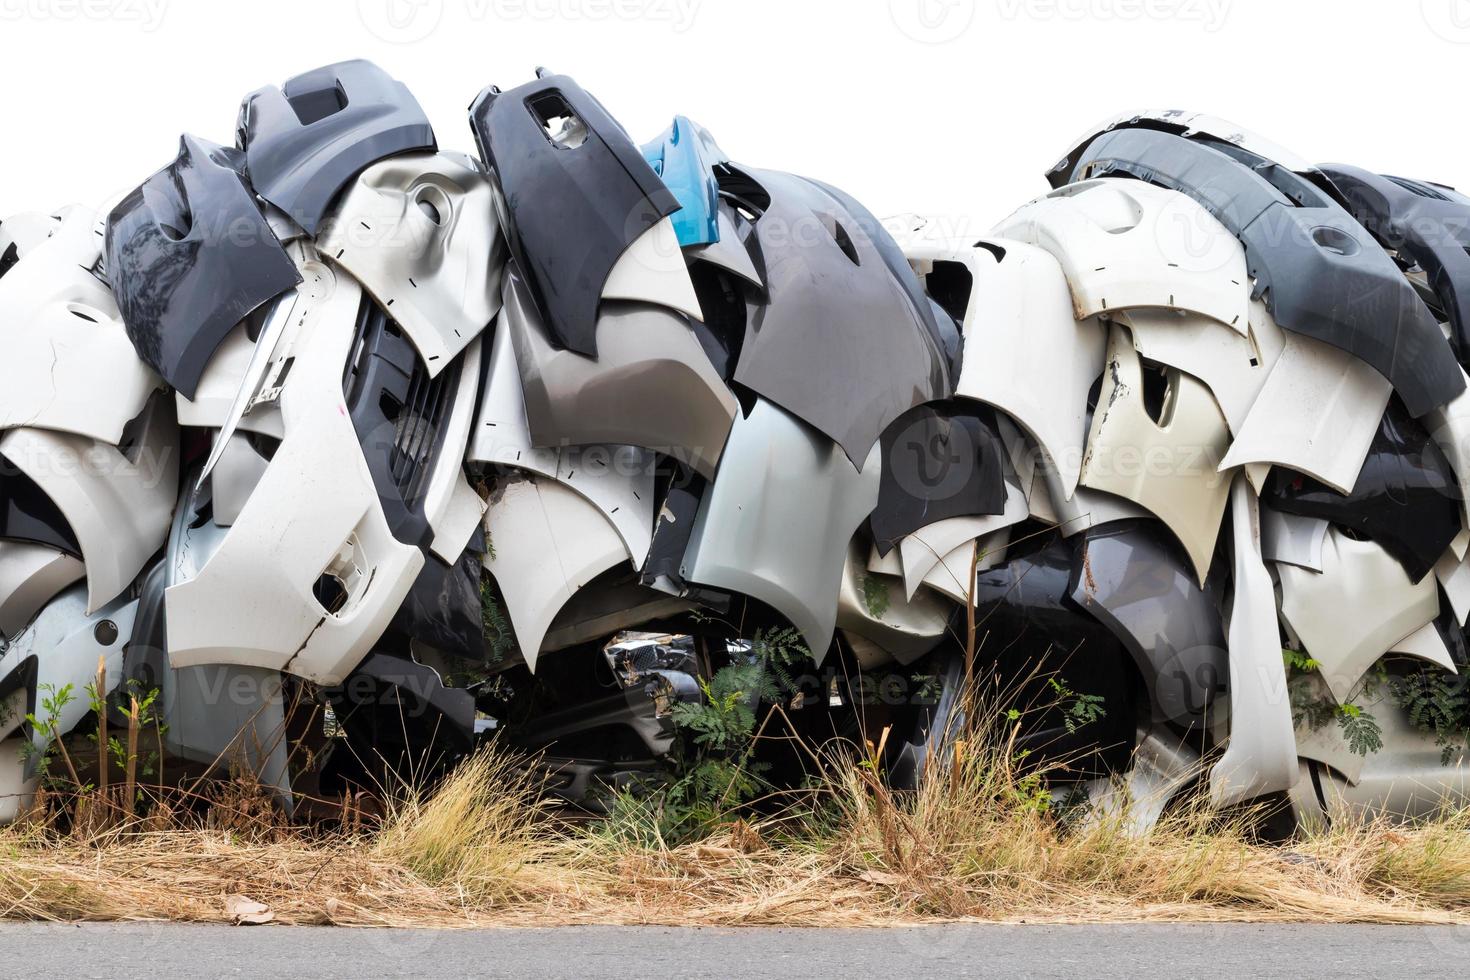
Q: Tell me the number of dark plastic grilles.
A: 1